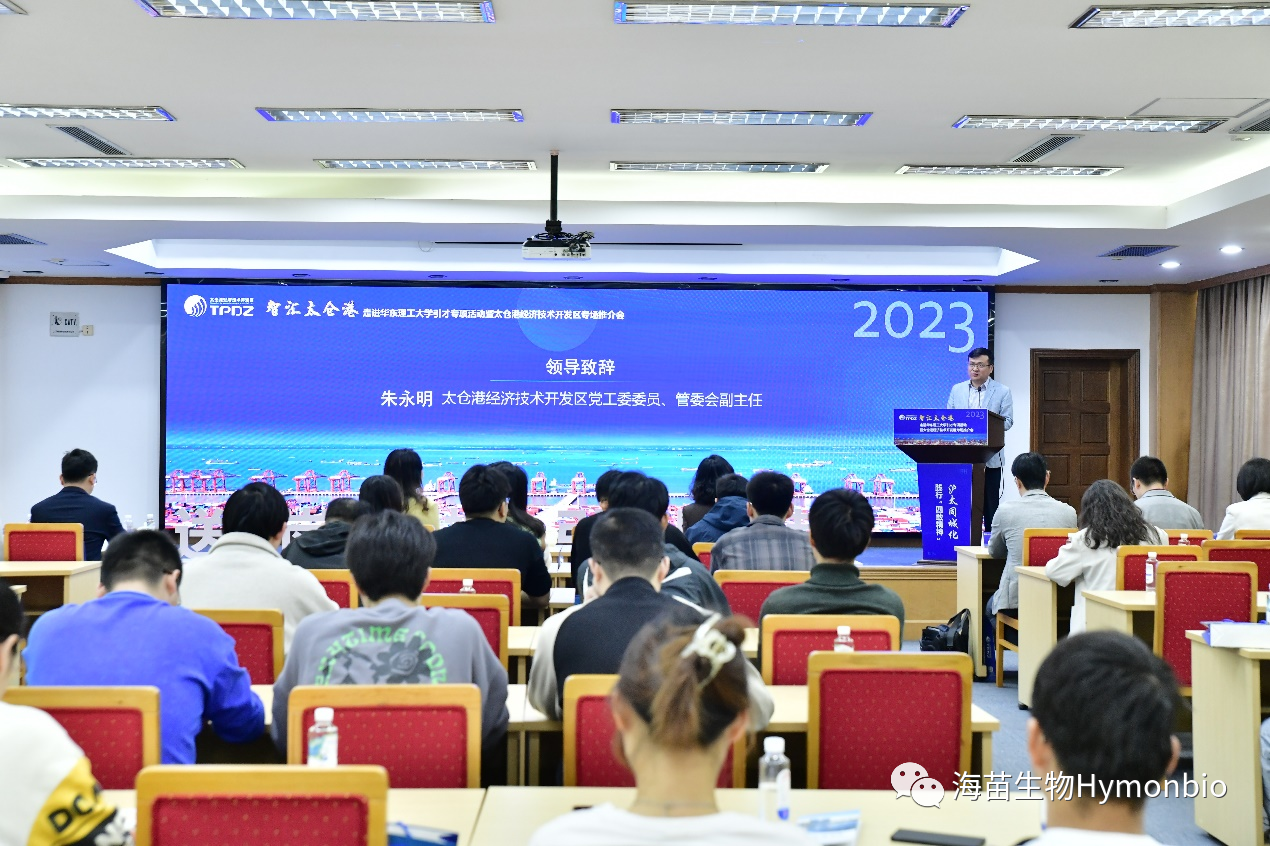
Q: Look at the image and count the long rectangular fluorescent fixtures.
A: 11